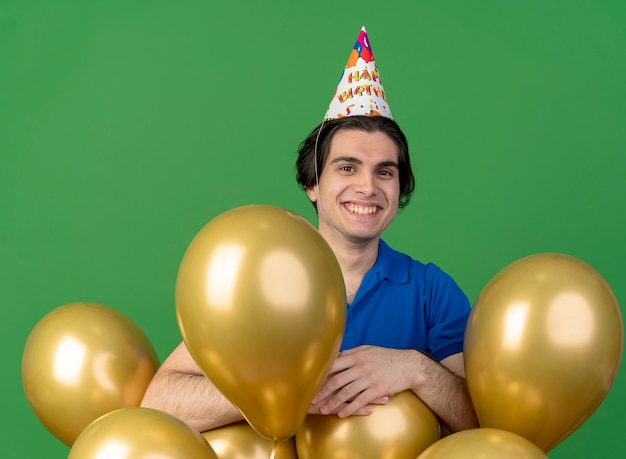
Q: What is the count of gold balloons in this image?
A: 7